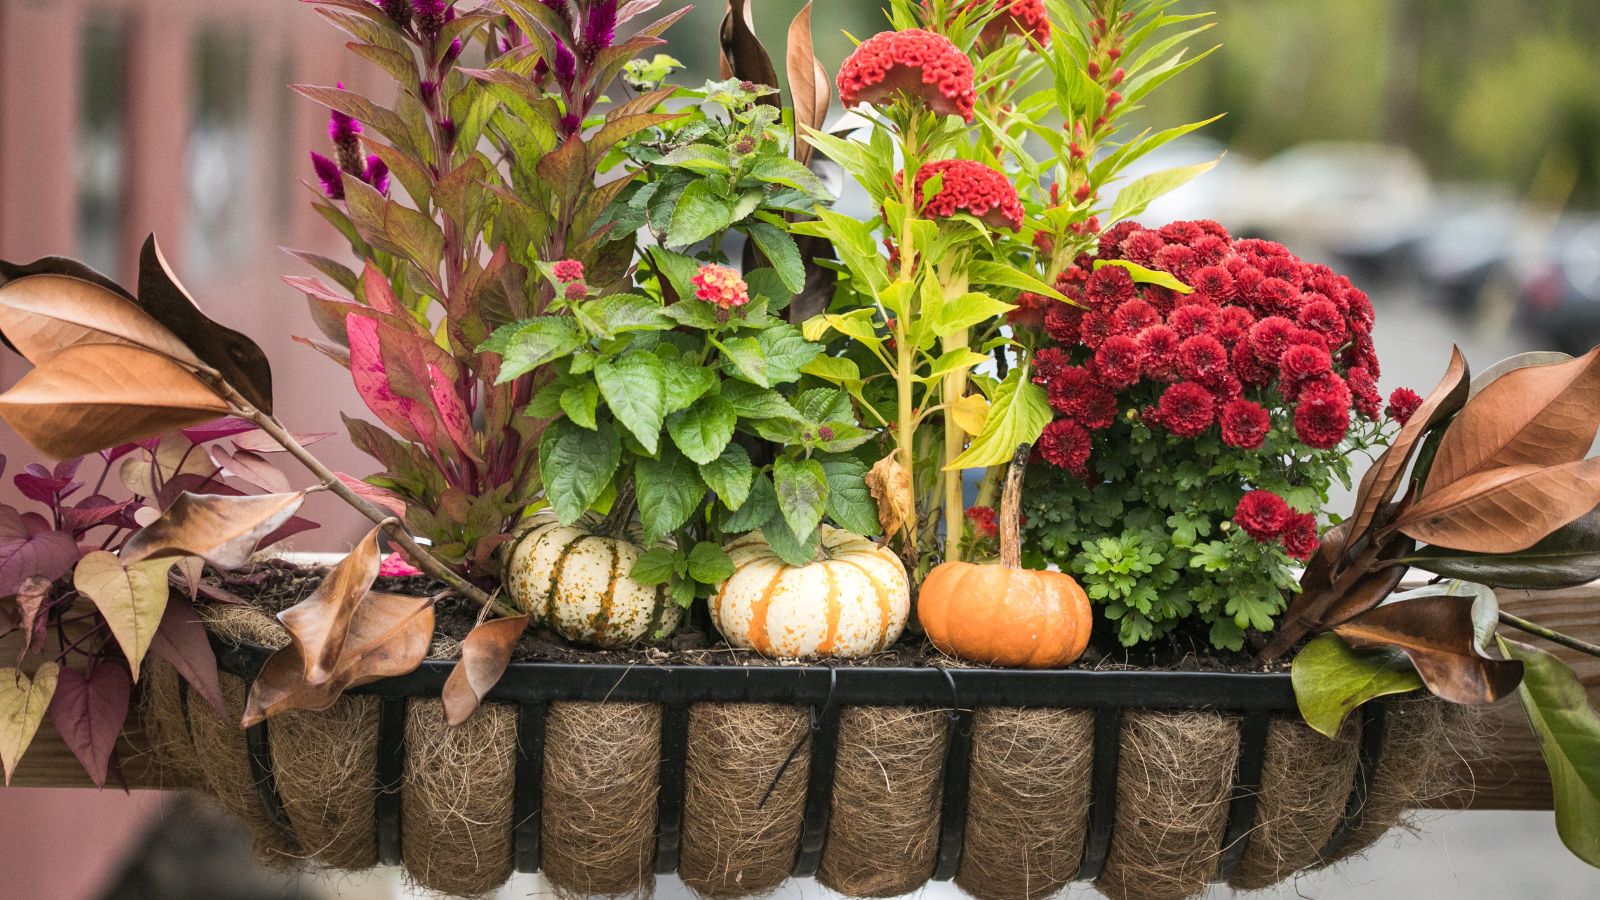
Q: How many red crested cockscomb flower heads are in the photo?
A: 3